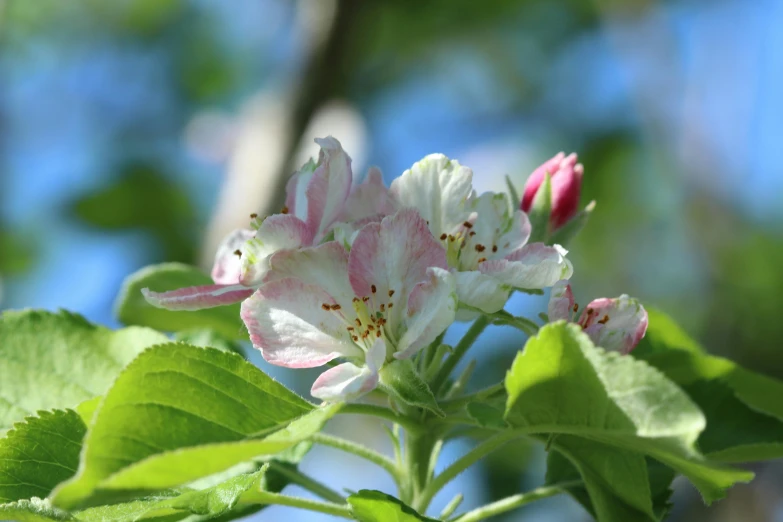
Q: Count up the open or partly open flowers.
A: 4